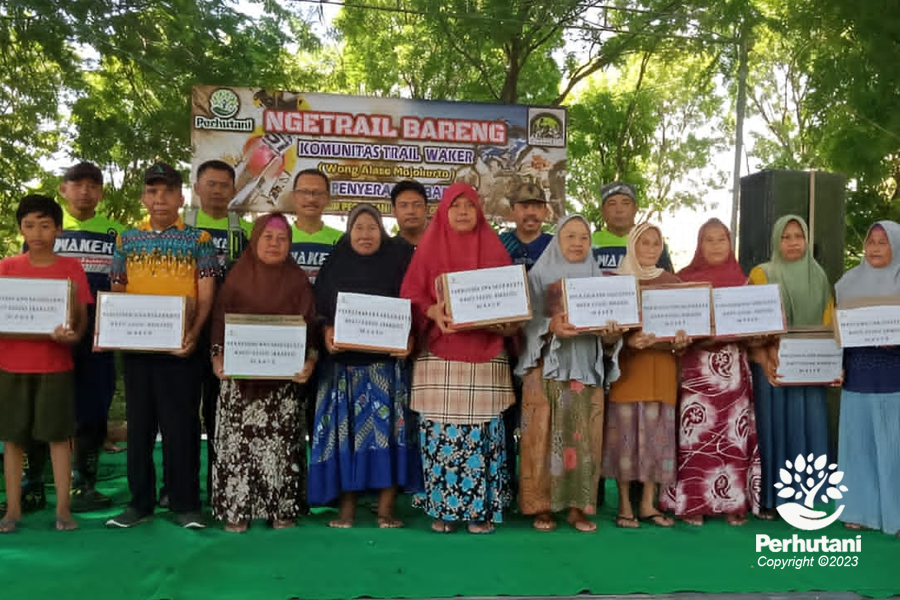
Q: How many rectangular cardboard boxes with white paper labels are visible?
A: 10